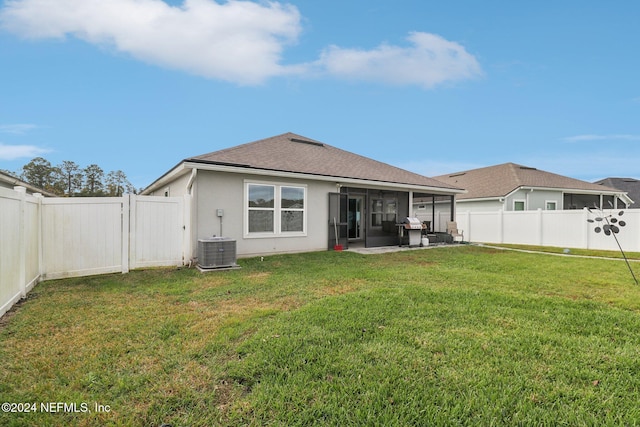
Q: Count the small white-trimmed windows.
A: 2